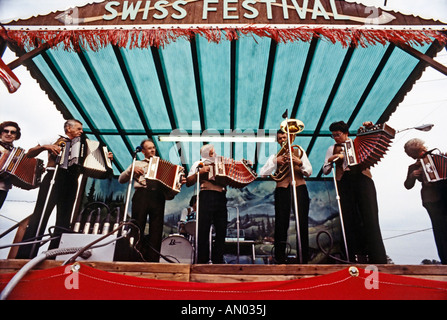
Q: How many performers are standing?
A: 7